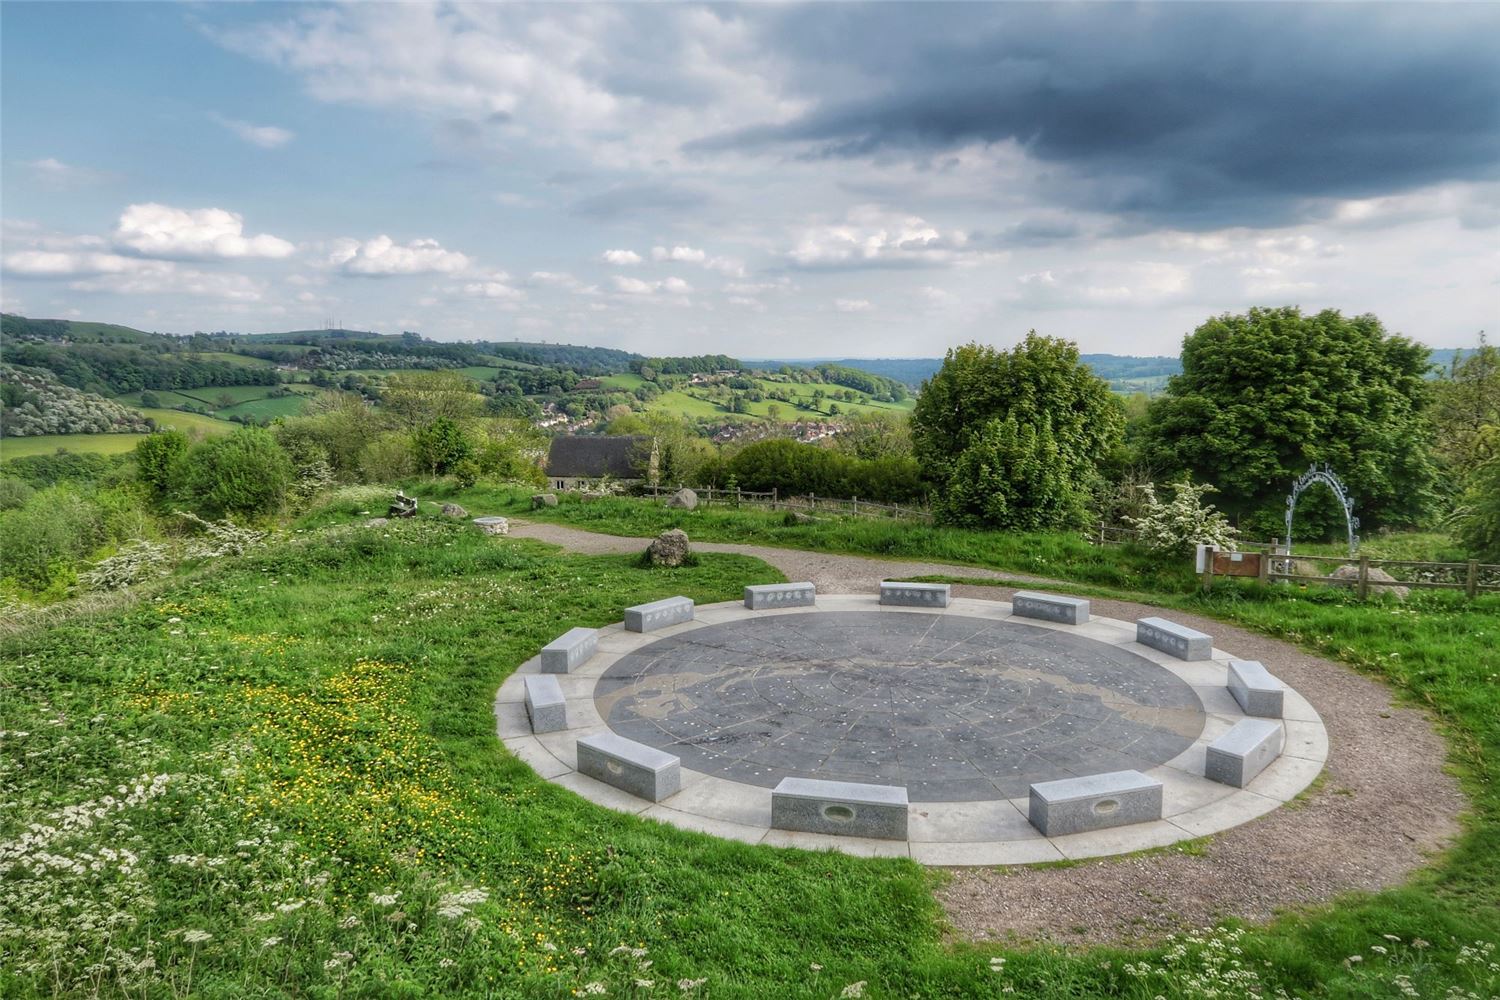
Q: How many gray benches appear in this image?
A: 12